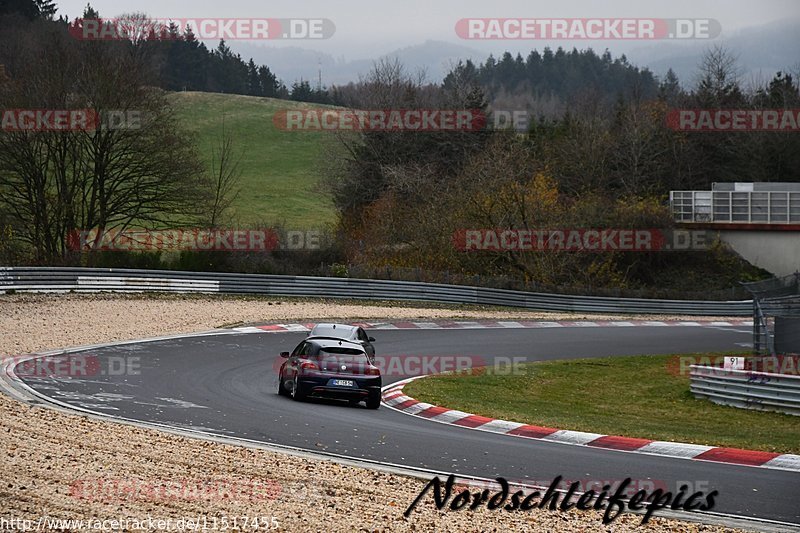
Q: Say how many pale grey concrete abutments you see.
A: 1